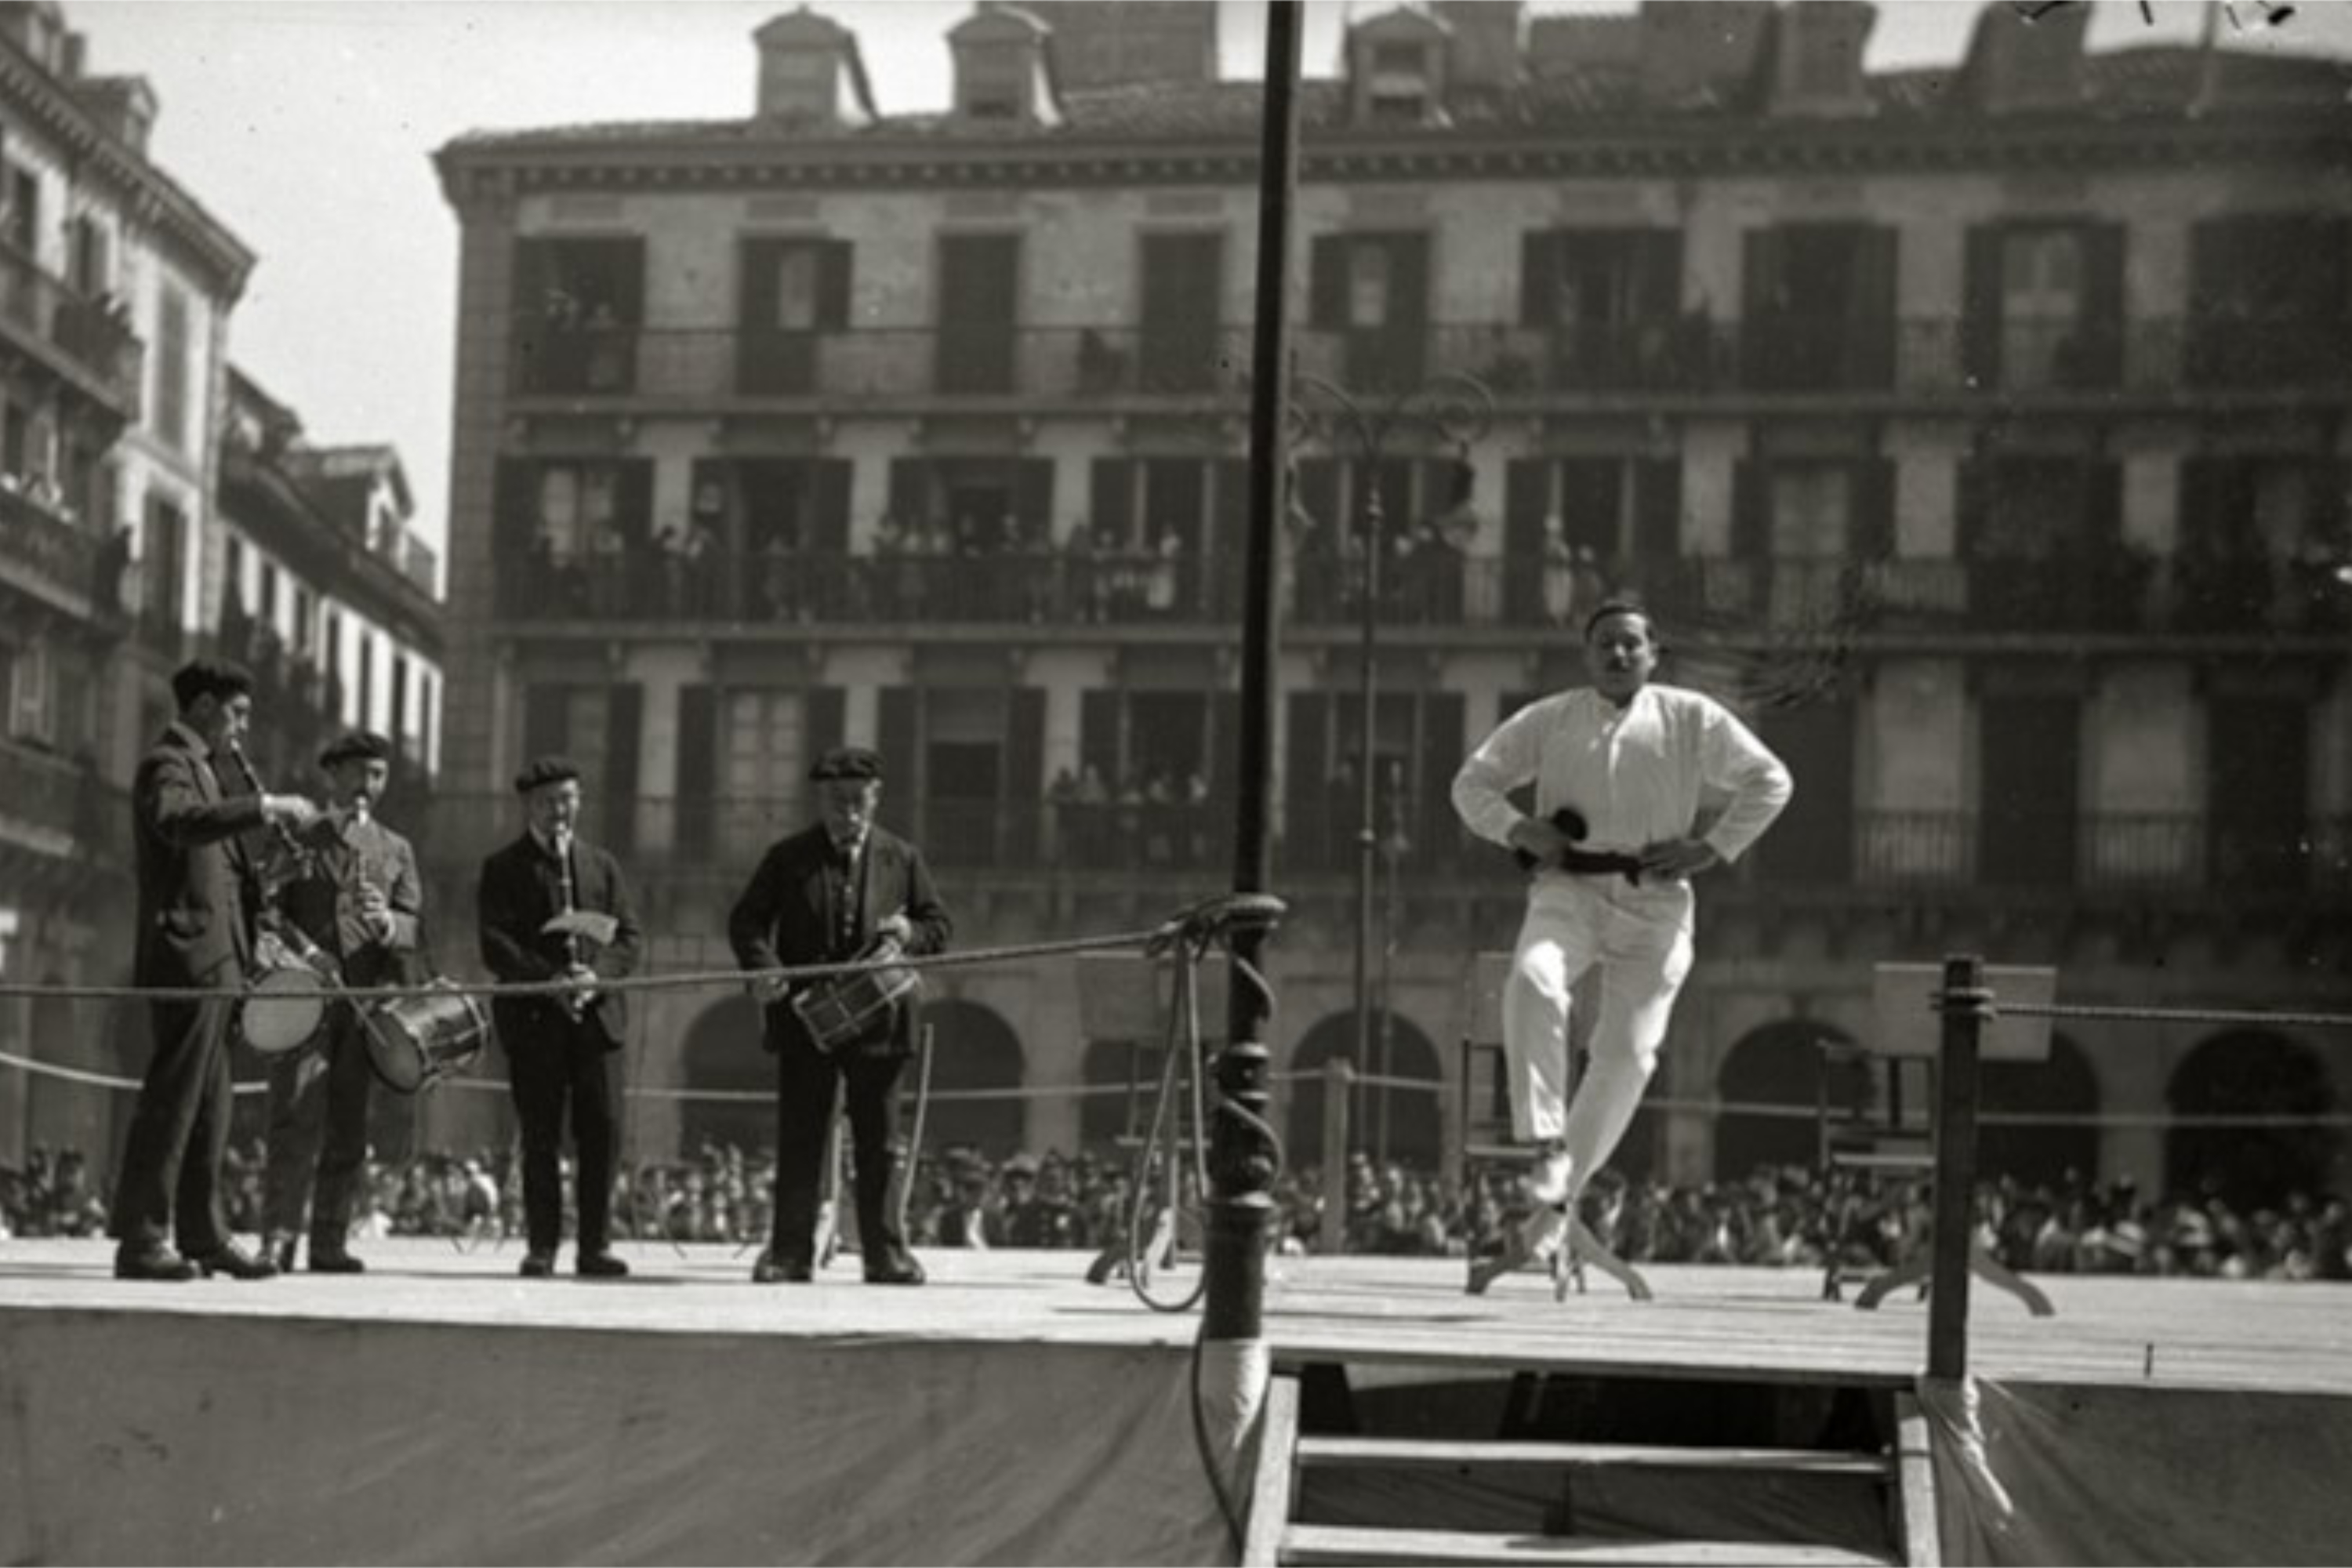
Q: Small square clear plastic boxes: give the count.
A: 0